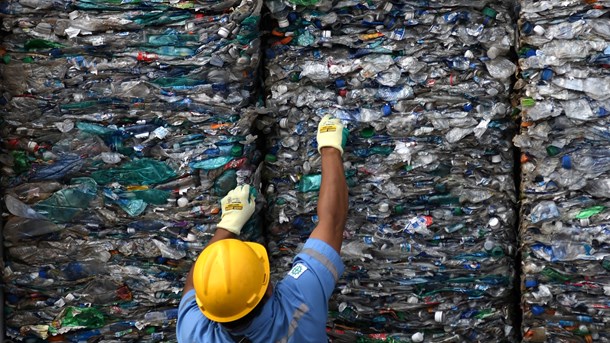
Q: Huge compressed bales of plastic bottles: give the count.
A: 3